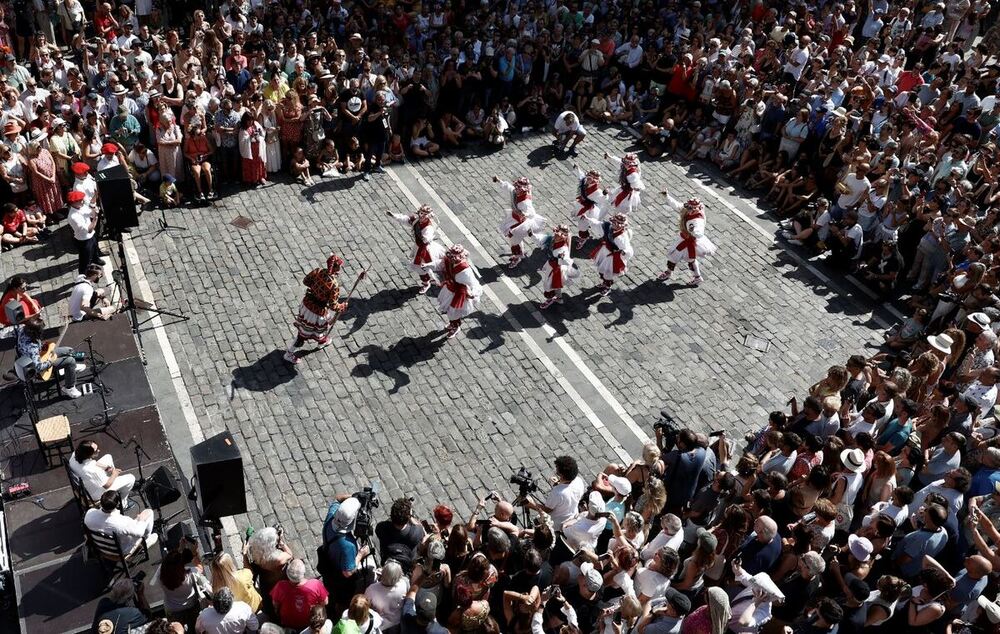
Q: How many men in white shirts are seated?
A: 3